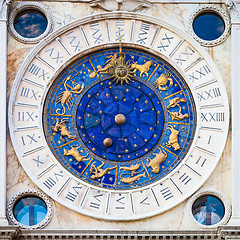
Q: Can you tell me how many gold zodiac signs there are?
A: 12